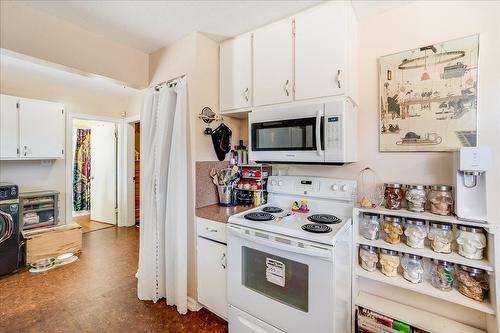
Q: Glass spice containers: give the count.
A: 13